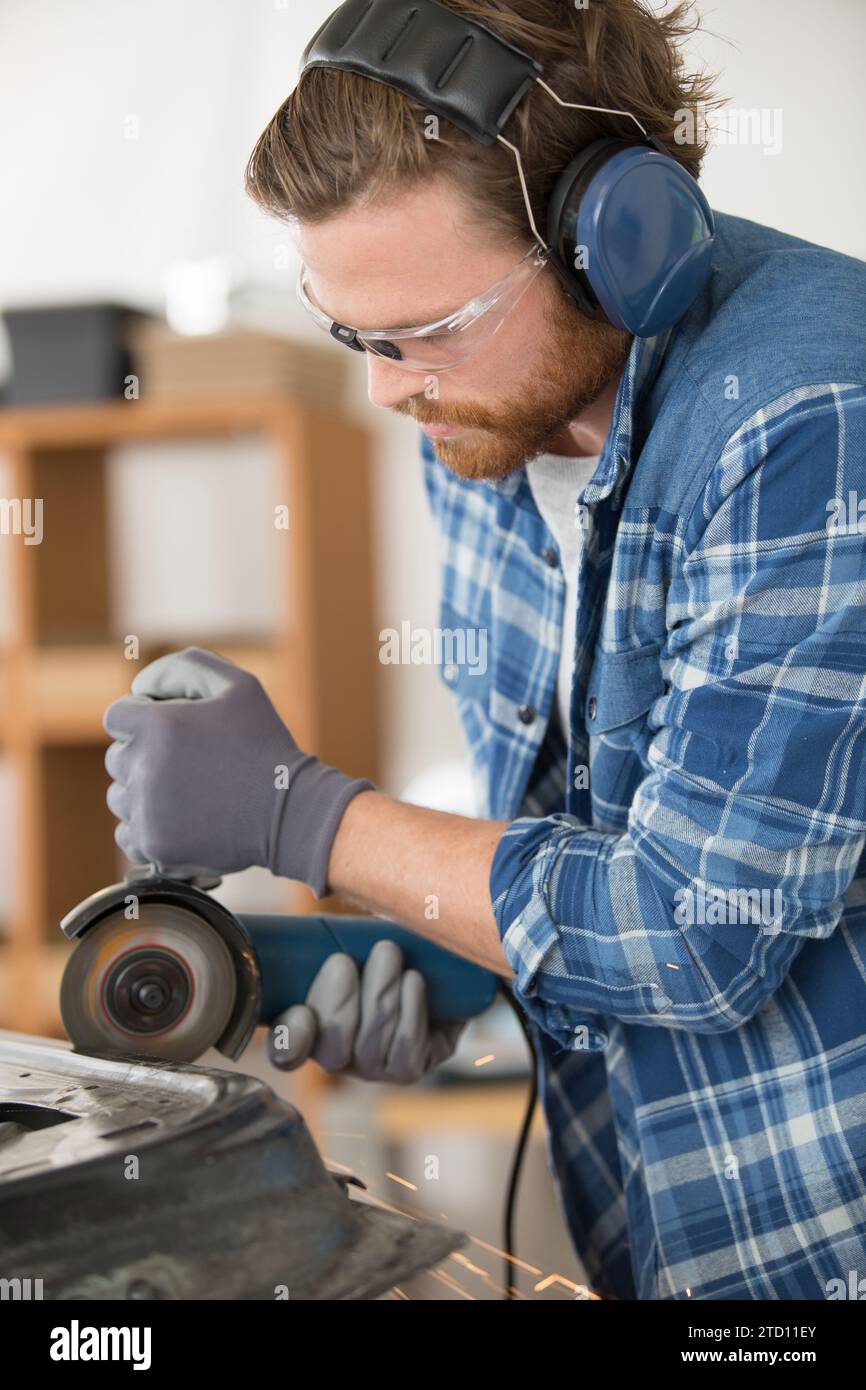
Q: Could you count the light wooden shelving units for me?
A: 1